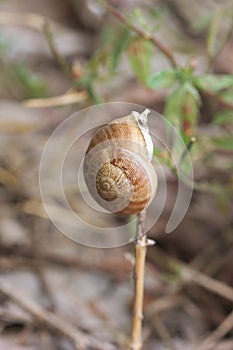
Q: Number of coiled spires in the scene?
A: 1